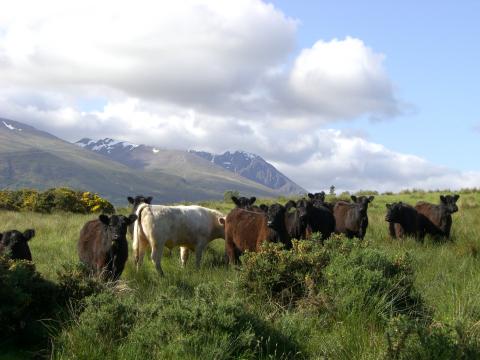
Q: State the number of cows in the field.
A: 11